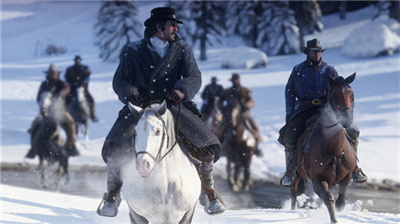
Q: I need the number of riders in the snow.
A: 6